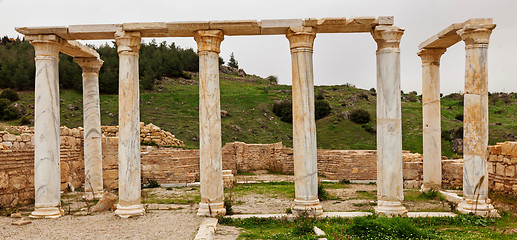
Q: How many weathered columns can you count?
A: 8